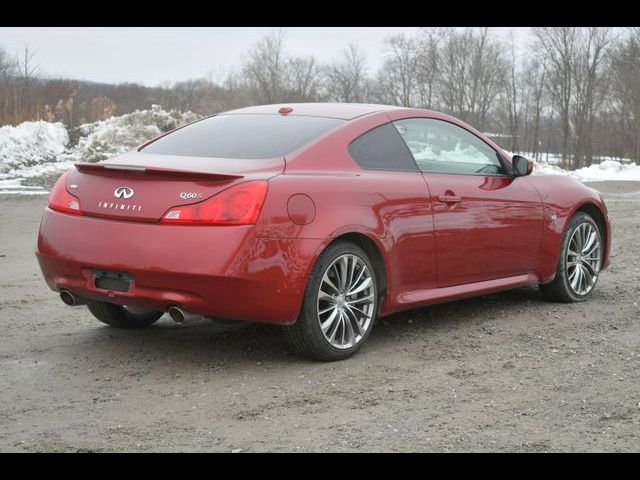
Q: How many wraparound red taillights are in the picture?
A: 2